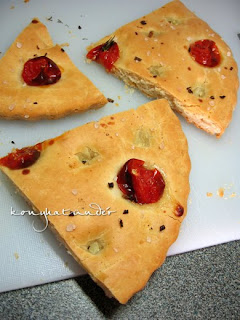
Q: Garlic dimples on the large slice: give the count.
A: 3